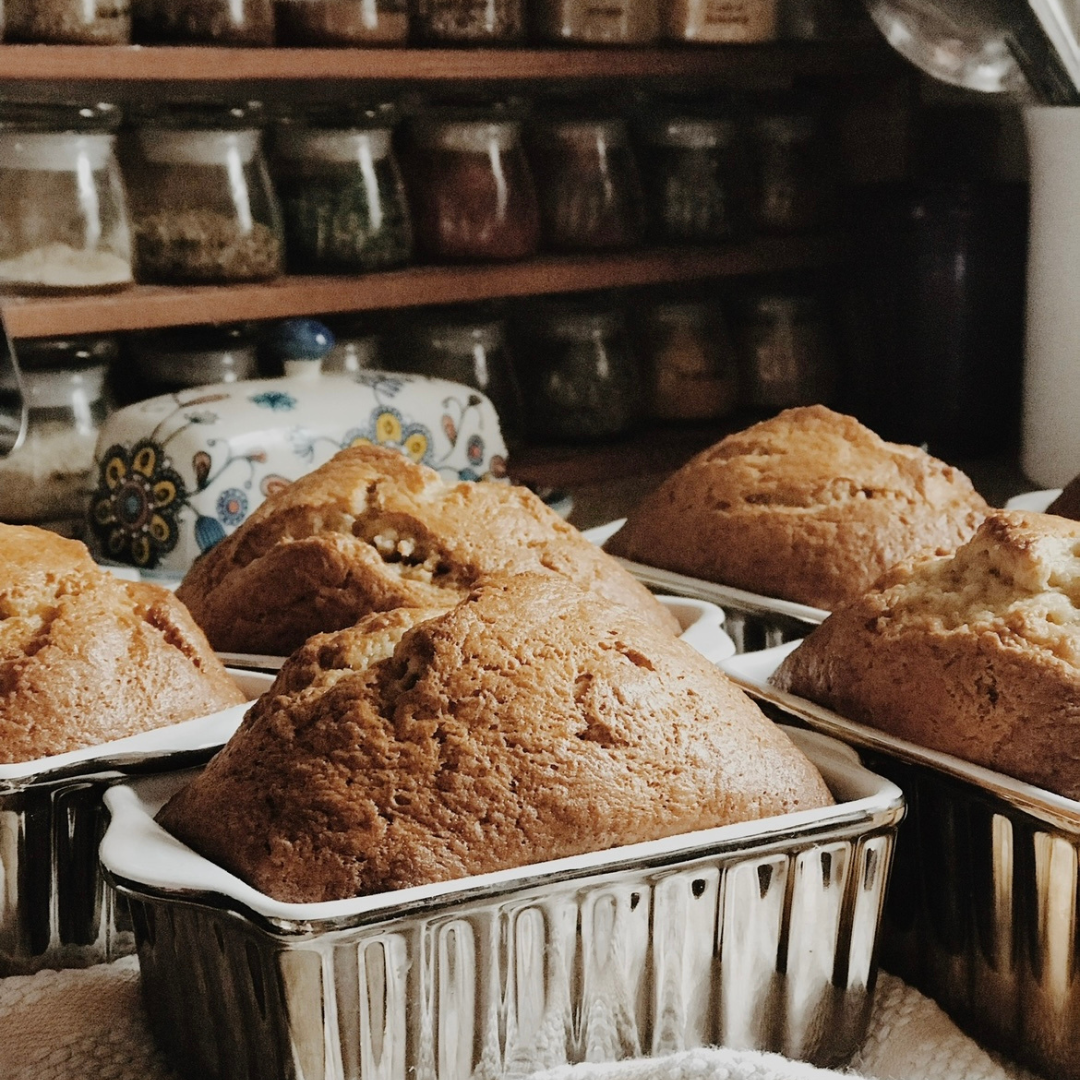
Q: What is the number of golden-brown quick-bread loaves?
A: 5